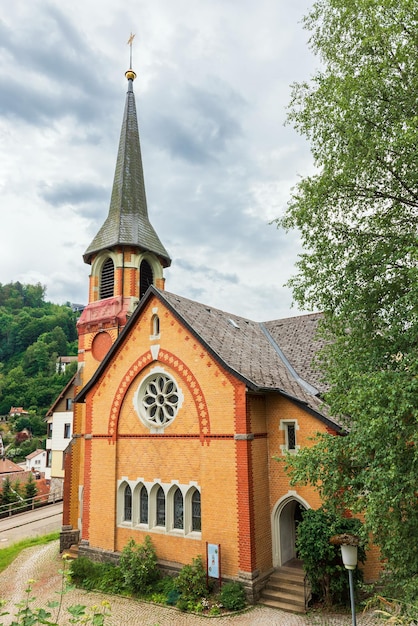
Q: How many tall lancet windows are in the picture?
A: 5